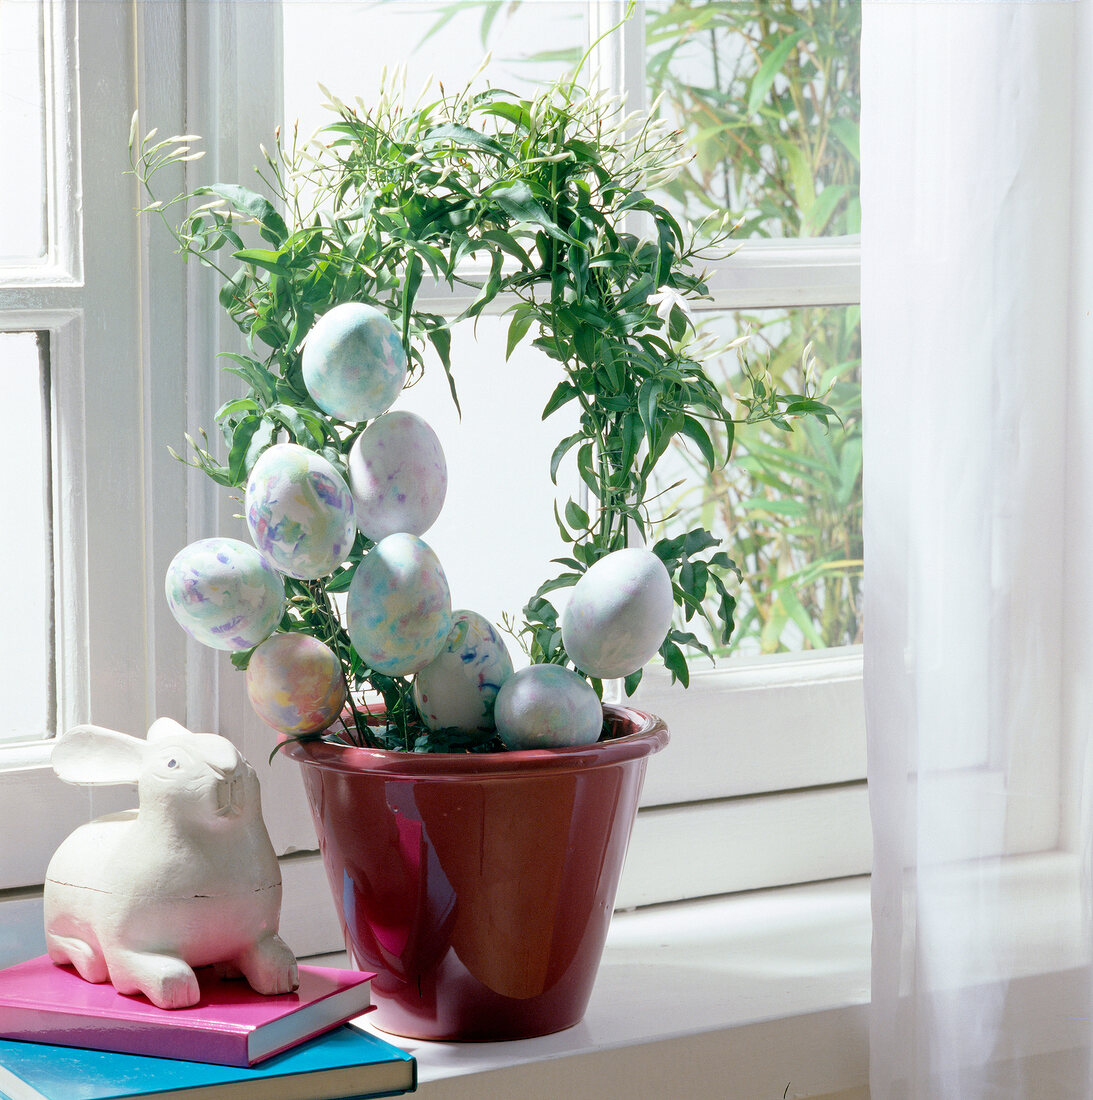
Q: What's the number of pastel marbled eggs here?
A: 9